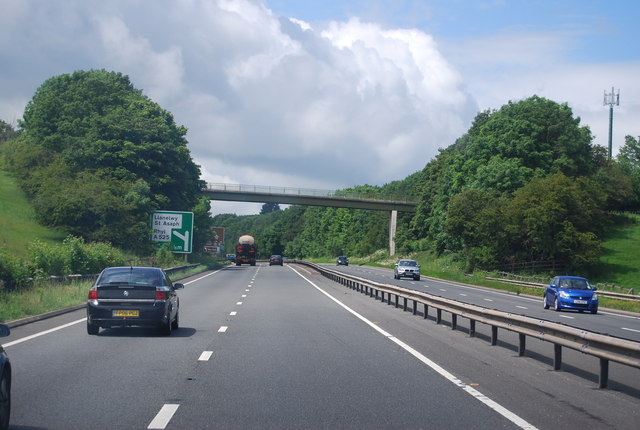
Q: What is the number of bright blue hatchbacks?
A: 1